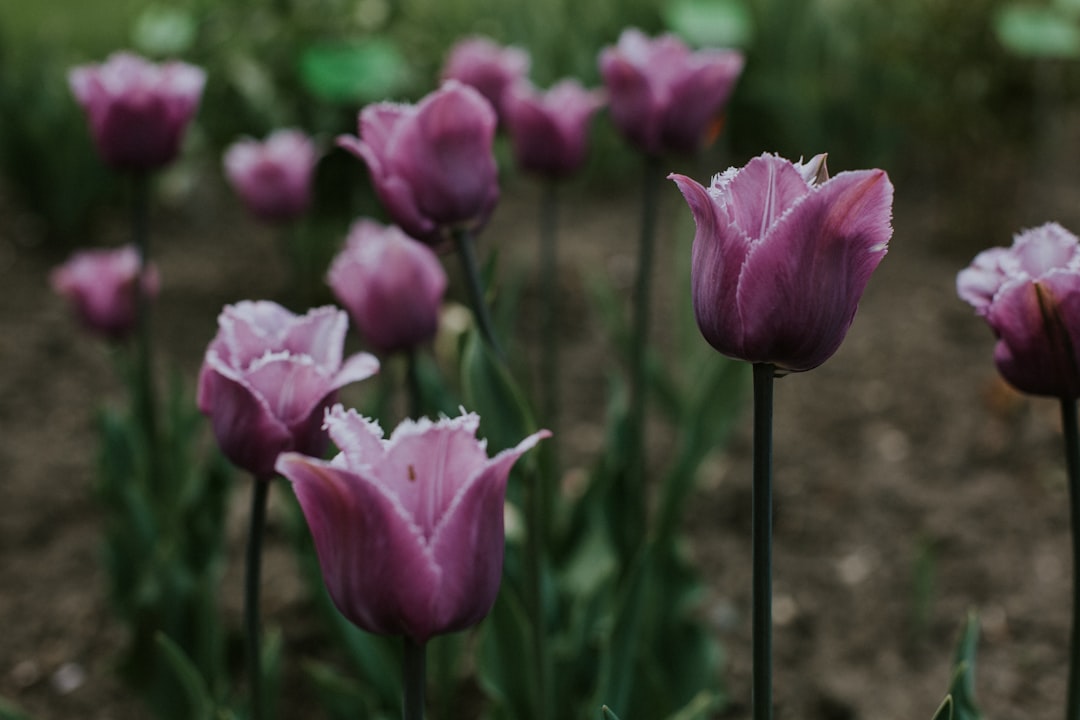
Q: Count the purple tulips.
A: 12